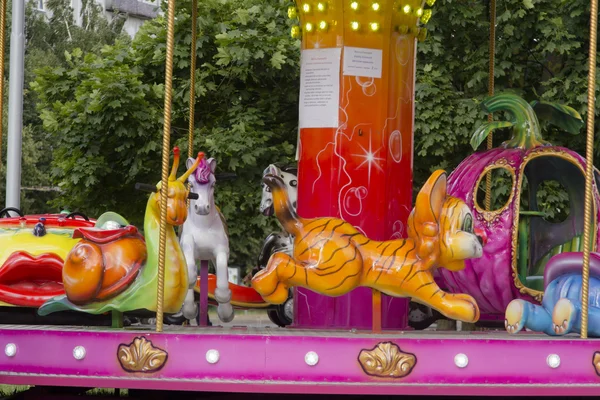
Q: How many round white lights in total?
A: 6